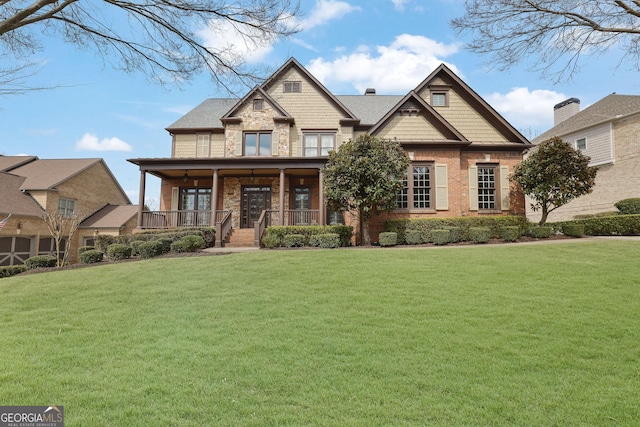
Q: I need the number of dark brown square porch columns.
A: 4